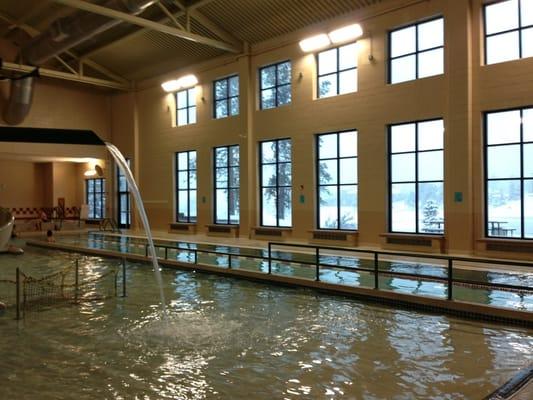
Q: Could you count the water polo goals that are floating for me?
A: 0